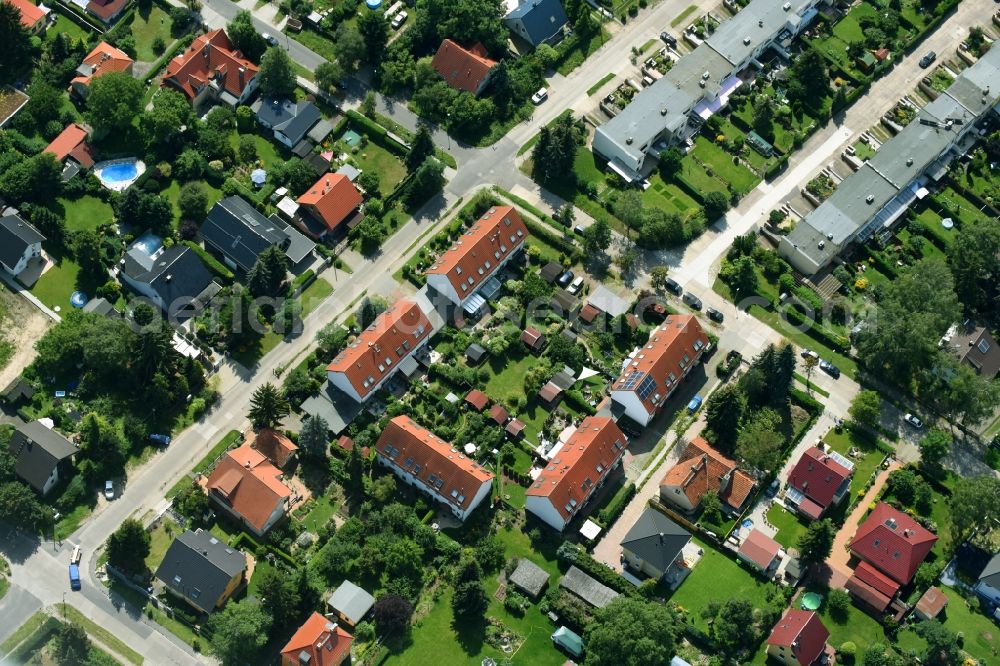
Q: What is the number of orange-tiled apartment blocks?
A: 5